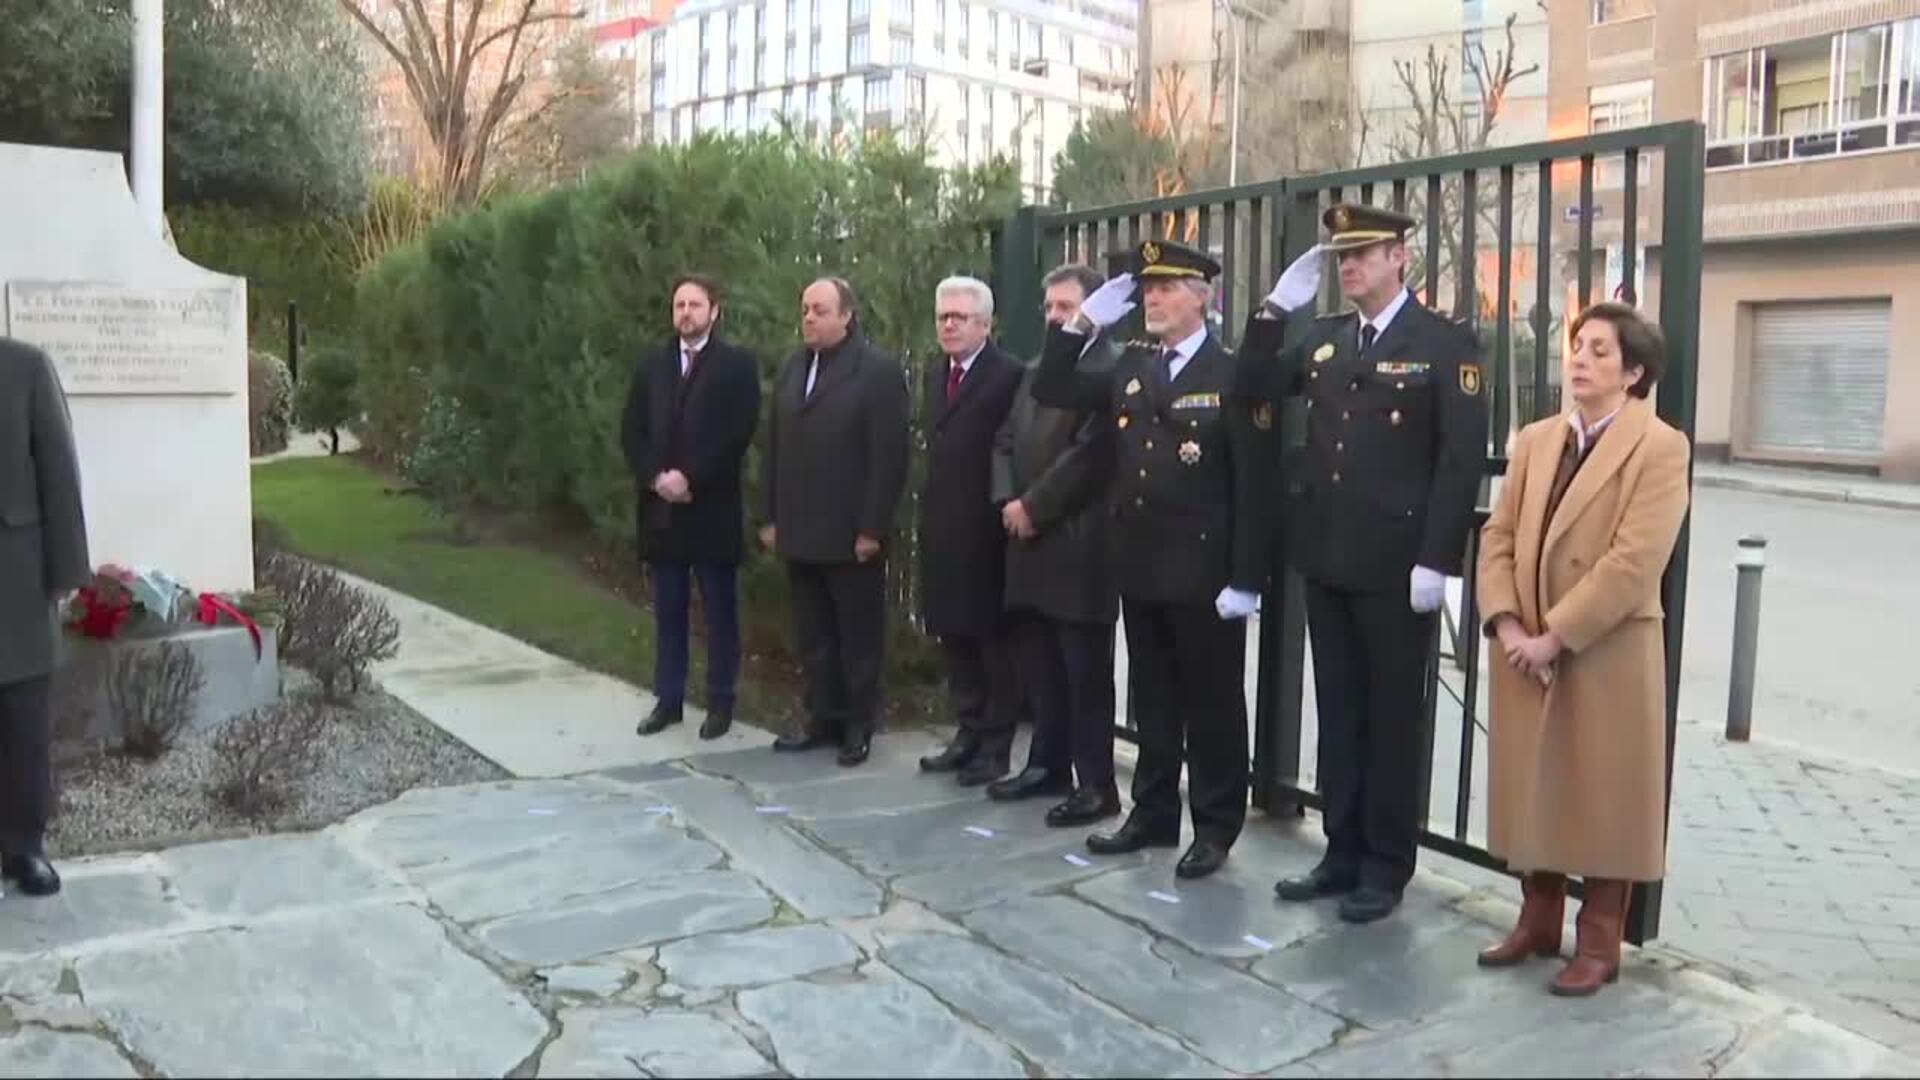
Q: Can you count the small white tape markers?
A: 7